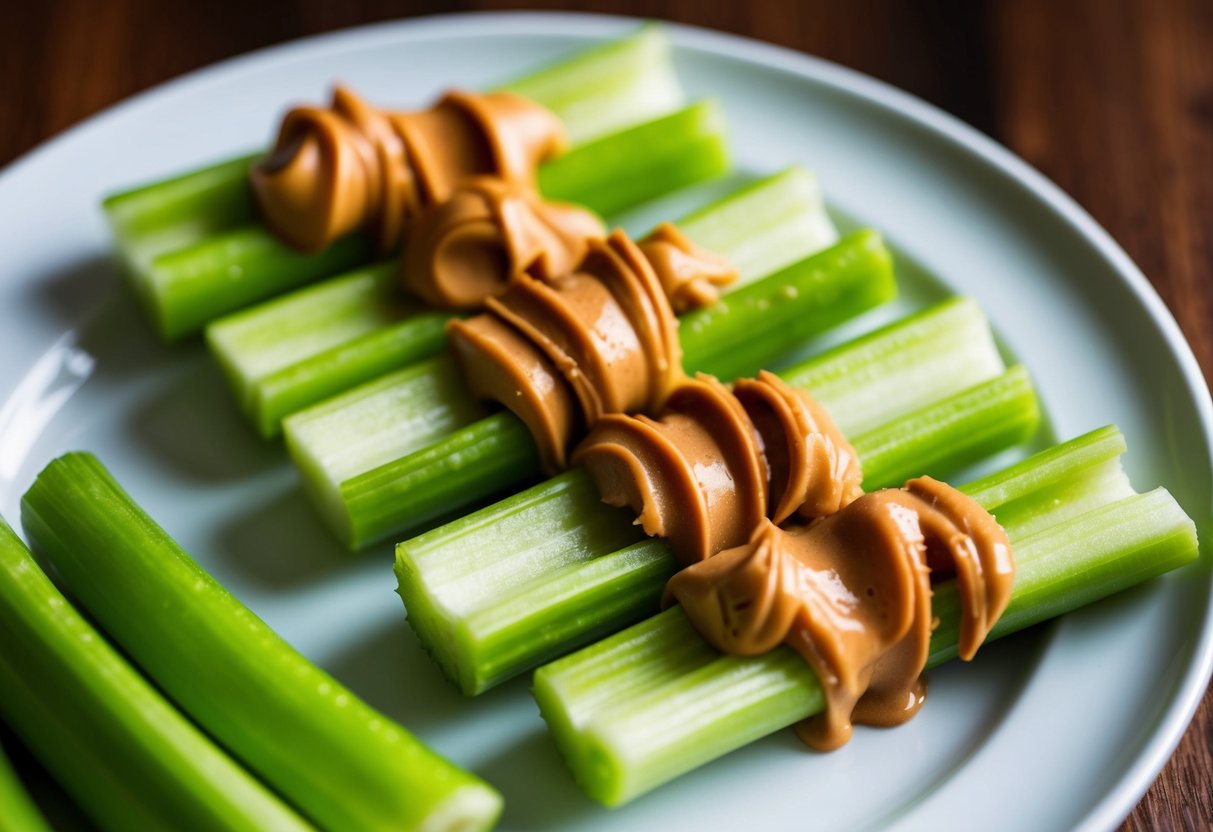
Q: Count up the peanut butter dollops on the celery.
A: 5